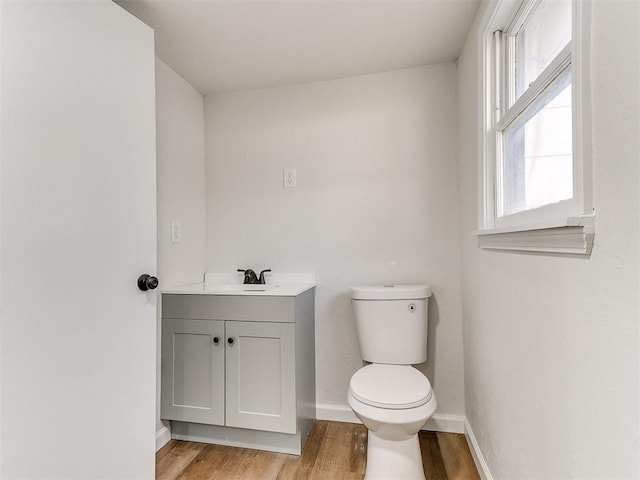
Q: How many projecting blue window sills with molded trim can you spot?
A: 0